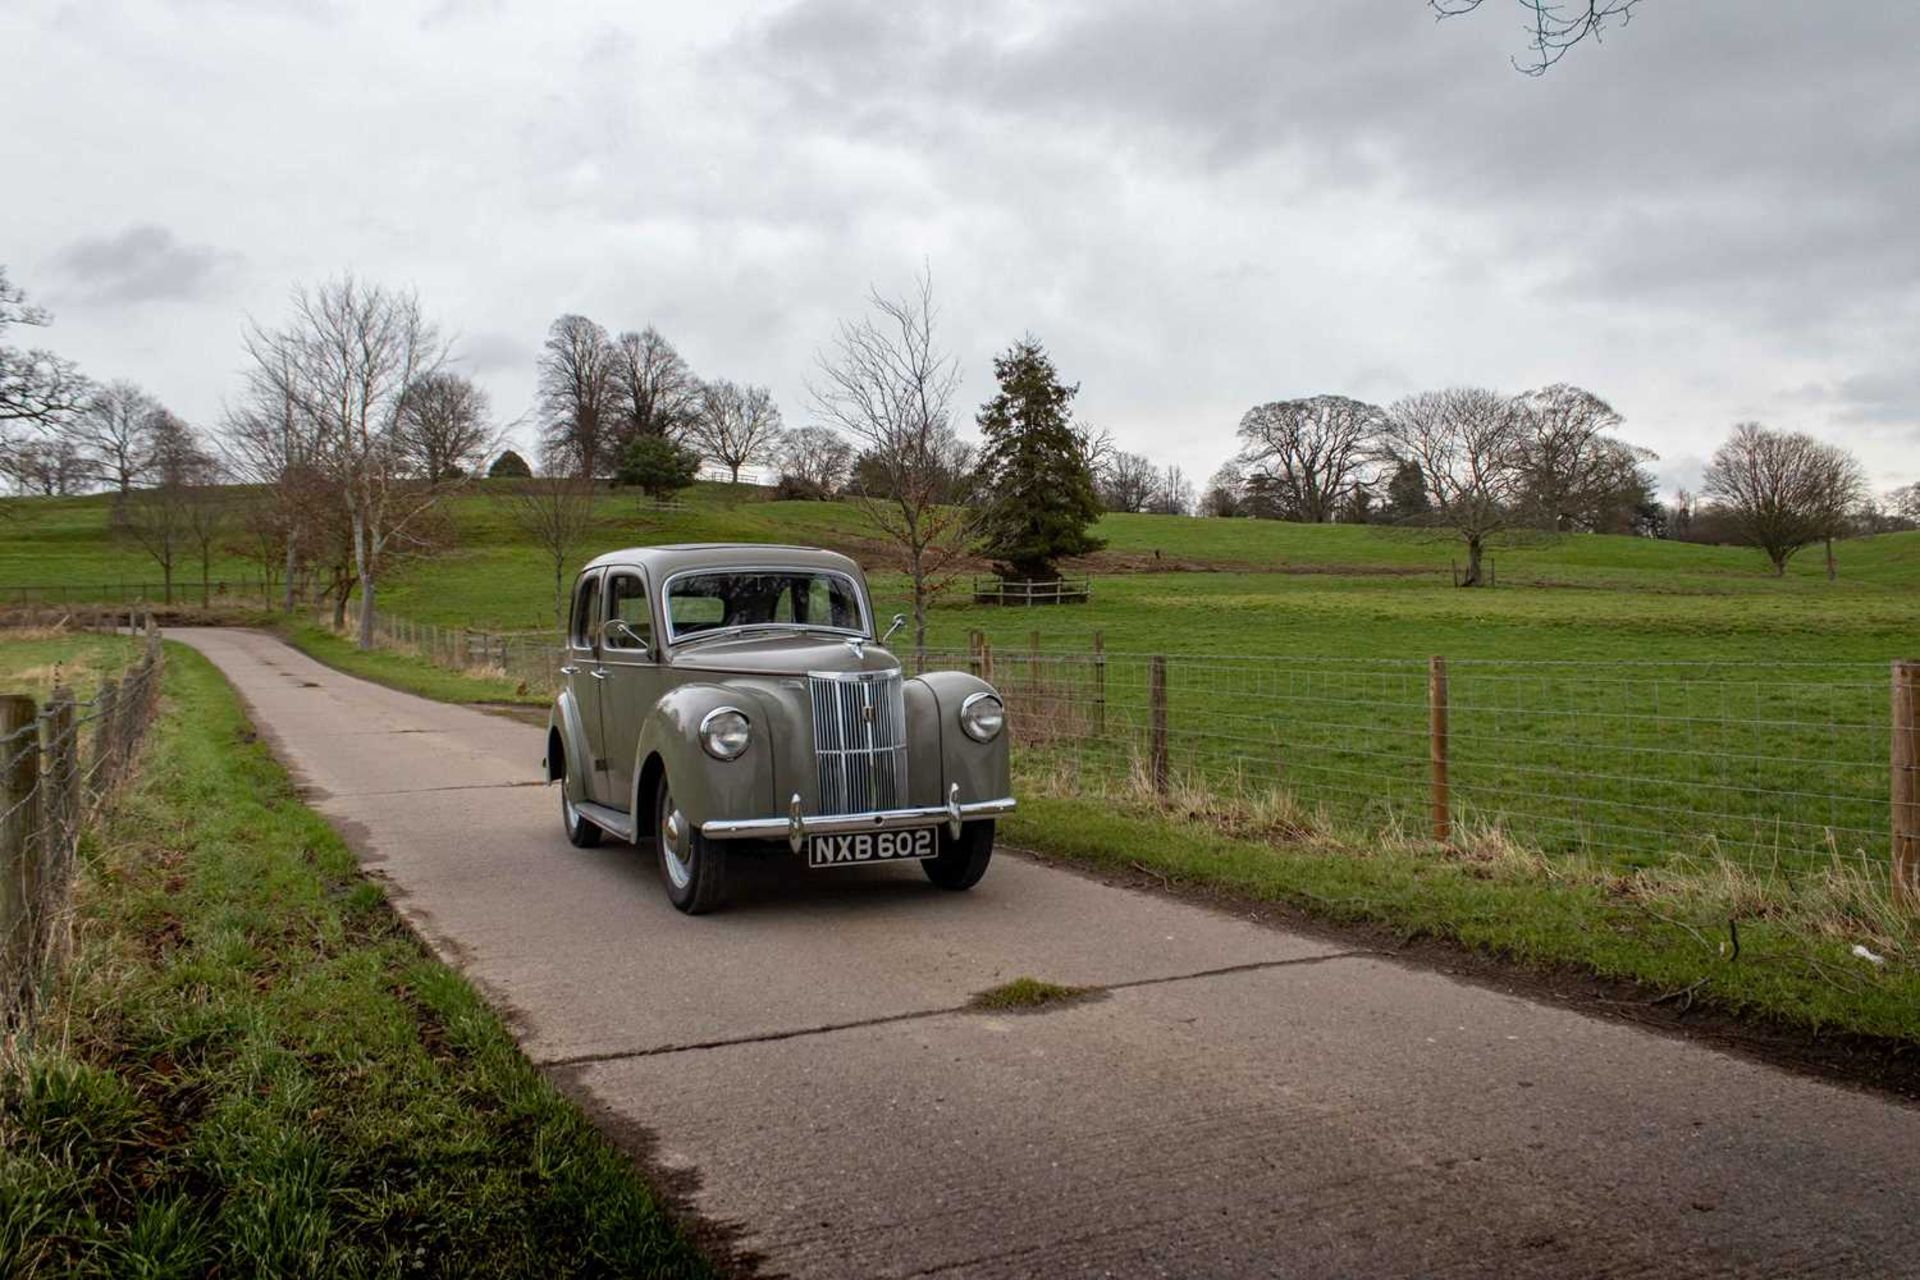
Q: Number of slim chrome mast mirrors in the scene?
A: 2